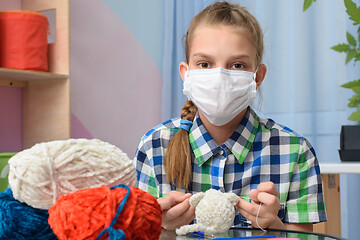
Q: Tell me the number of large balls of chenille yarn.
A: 3